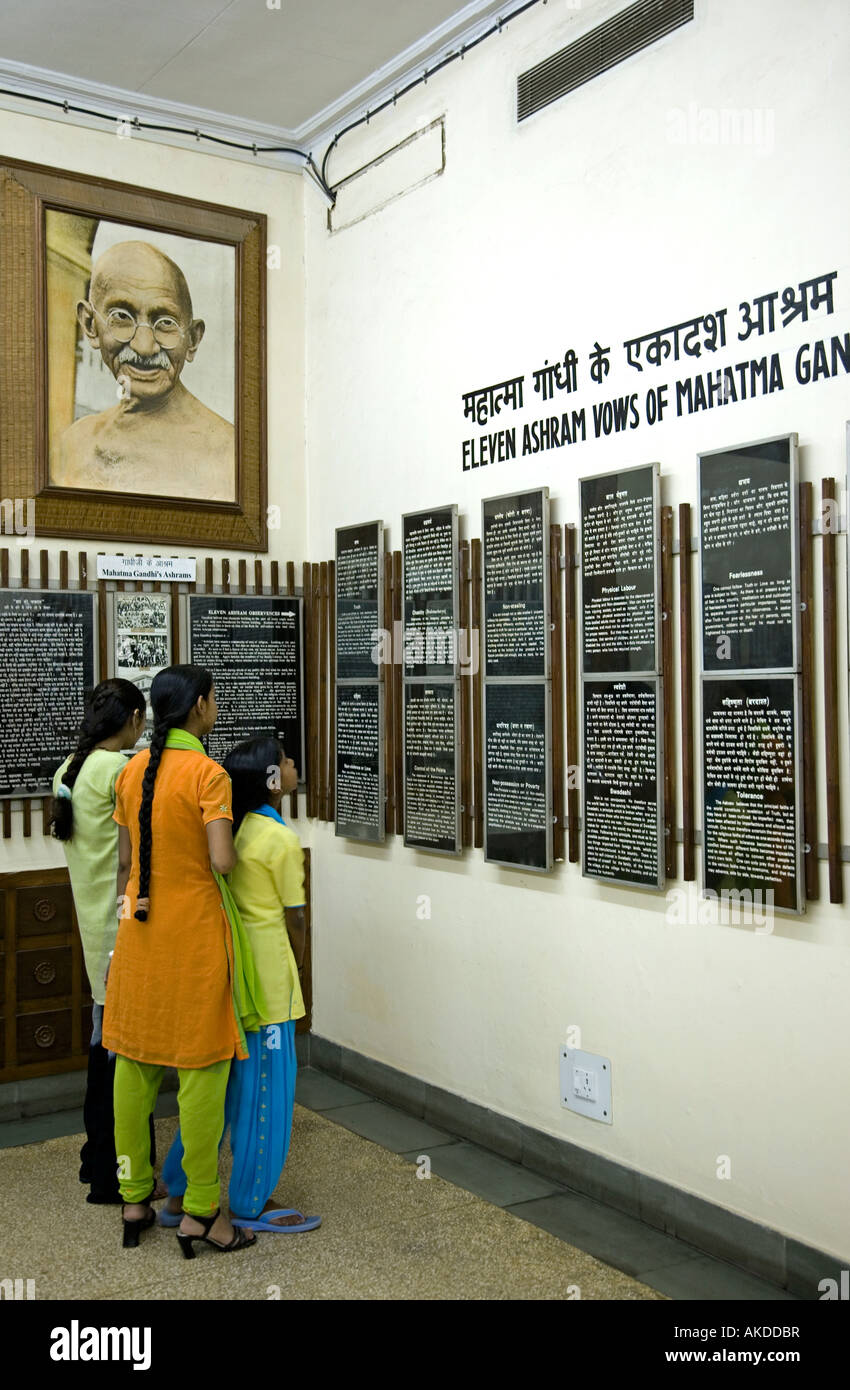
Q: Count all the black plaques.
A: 12